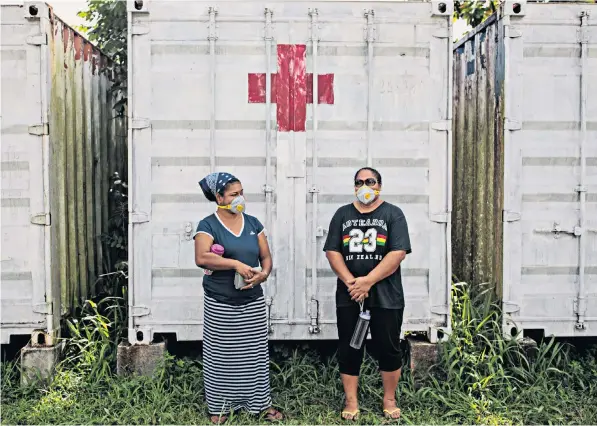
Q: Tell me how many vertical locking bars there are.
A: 5